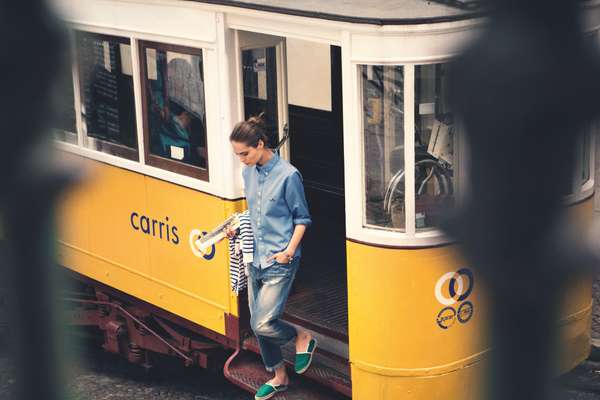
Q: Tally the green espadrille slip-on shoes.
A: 2